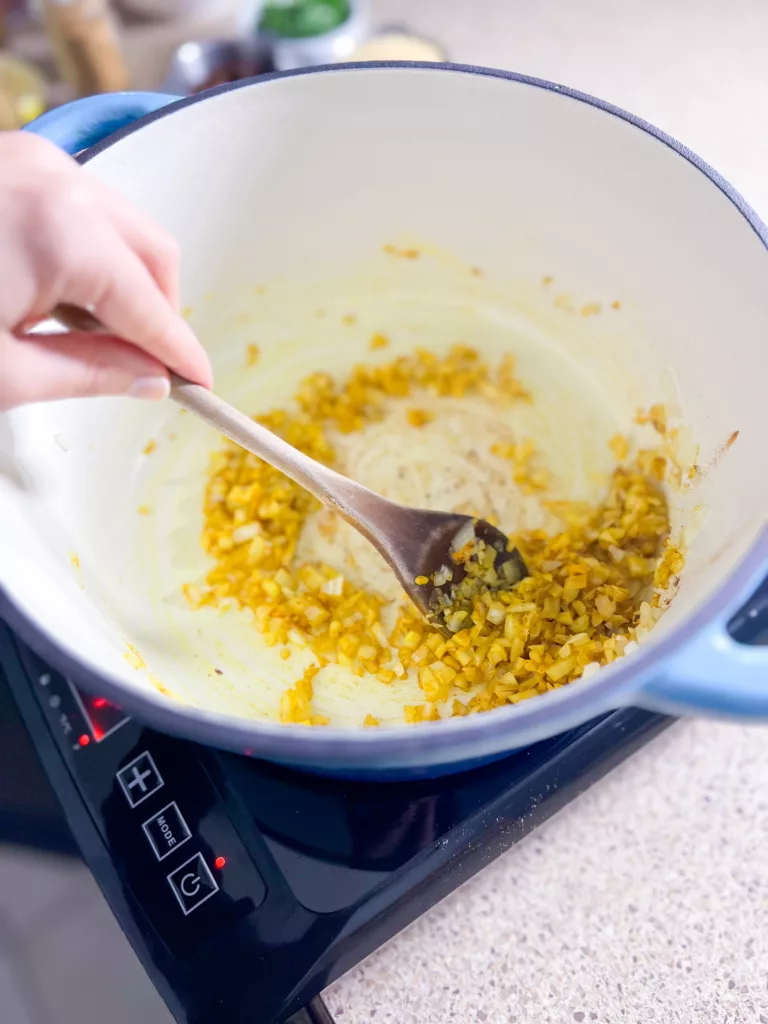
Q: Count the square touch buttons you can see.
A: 3